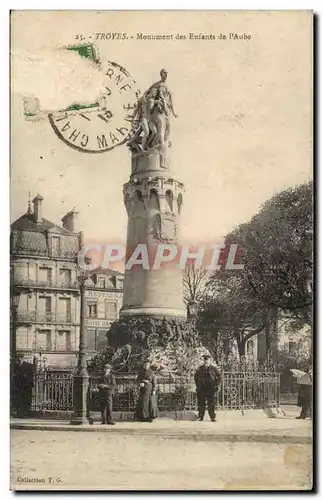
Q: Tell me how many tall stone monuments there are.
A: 1